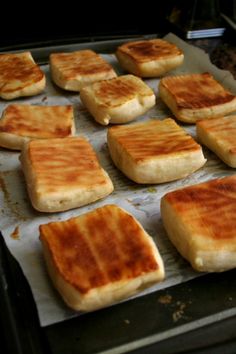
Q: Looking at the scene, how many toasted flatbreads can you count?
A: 11